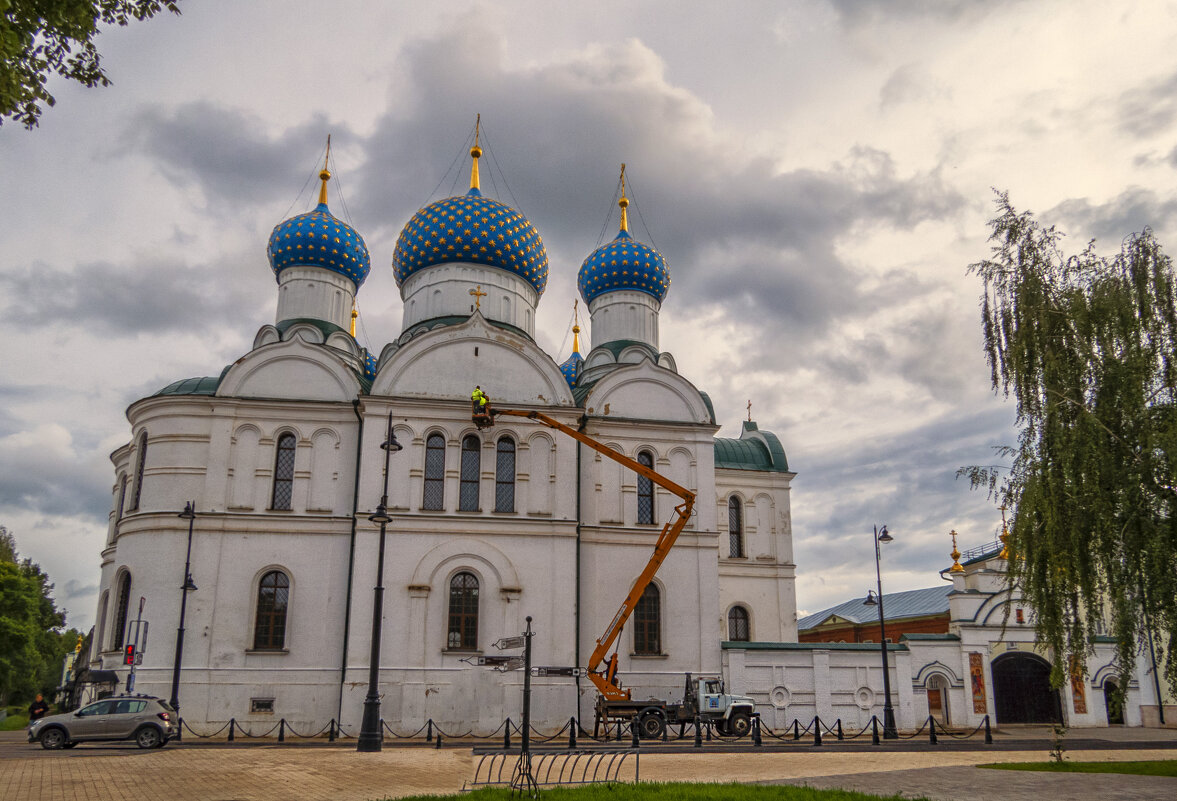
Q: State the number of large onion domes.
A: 3